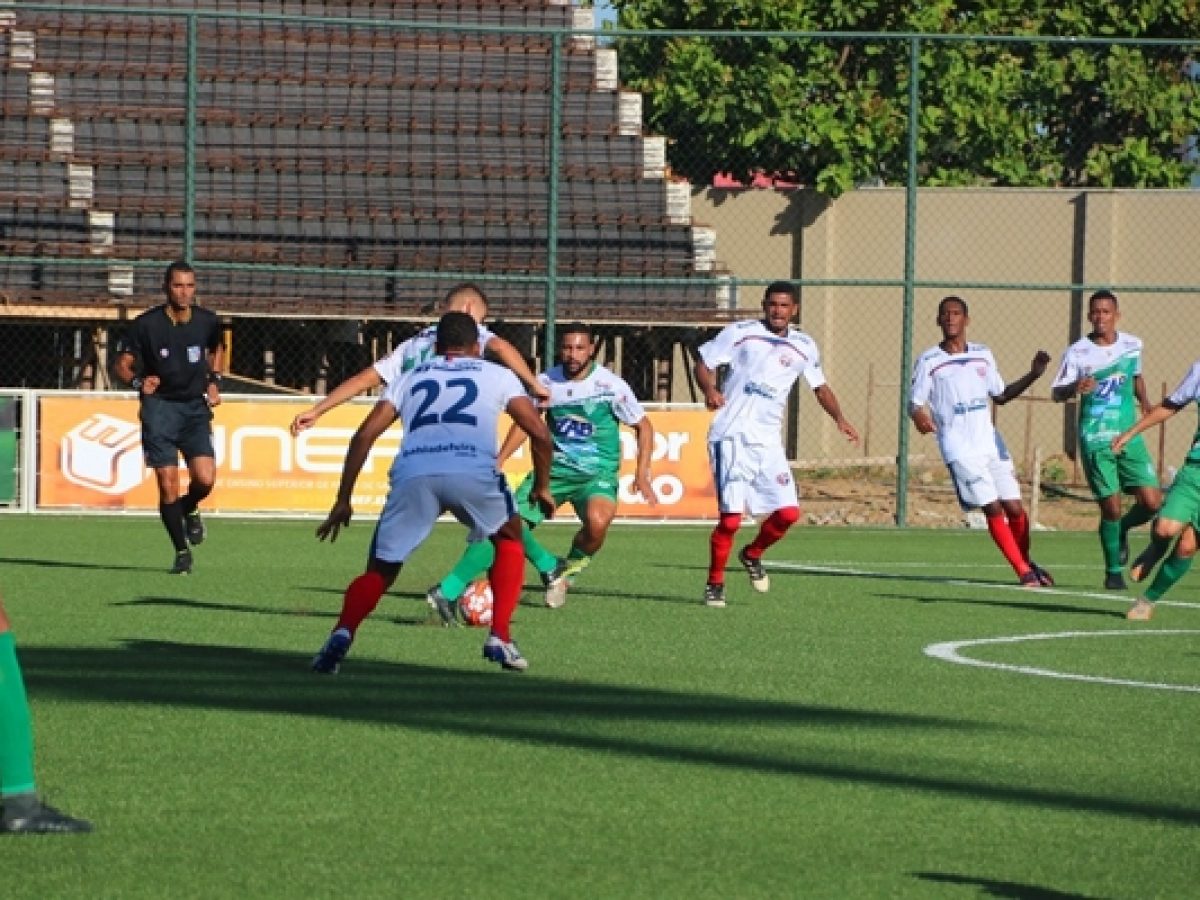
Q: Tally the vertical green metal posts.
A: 3